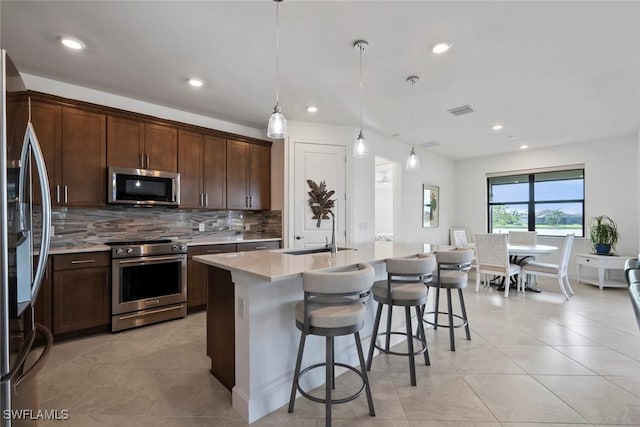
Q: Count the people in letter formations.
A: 0